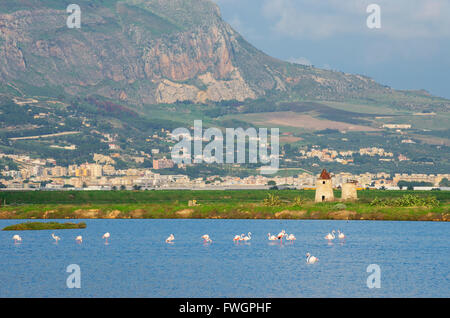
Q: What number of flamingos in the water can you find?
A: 14